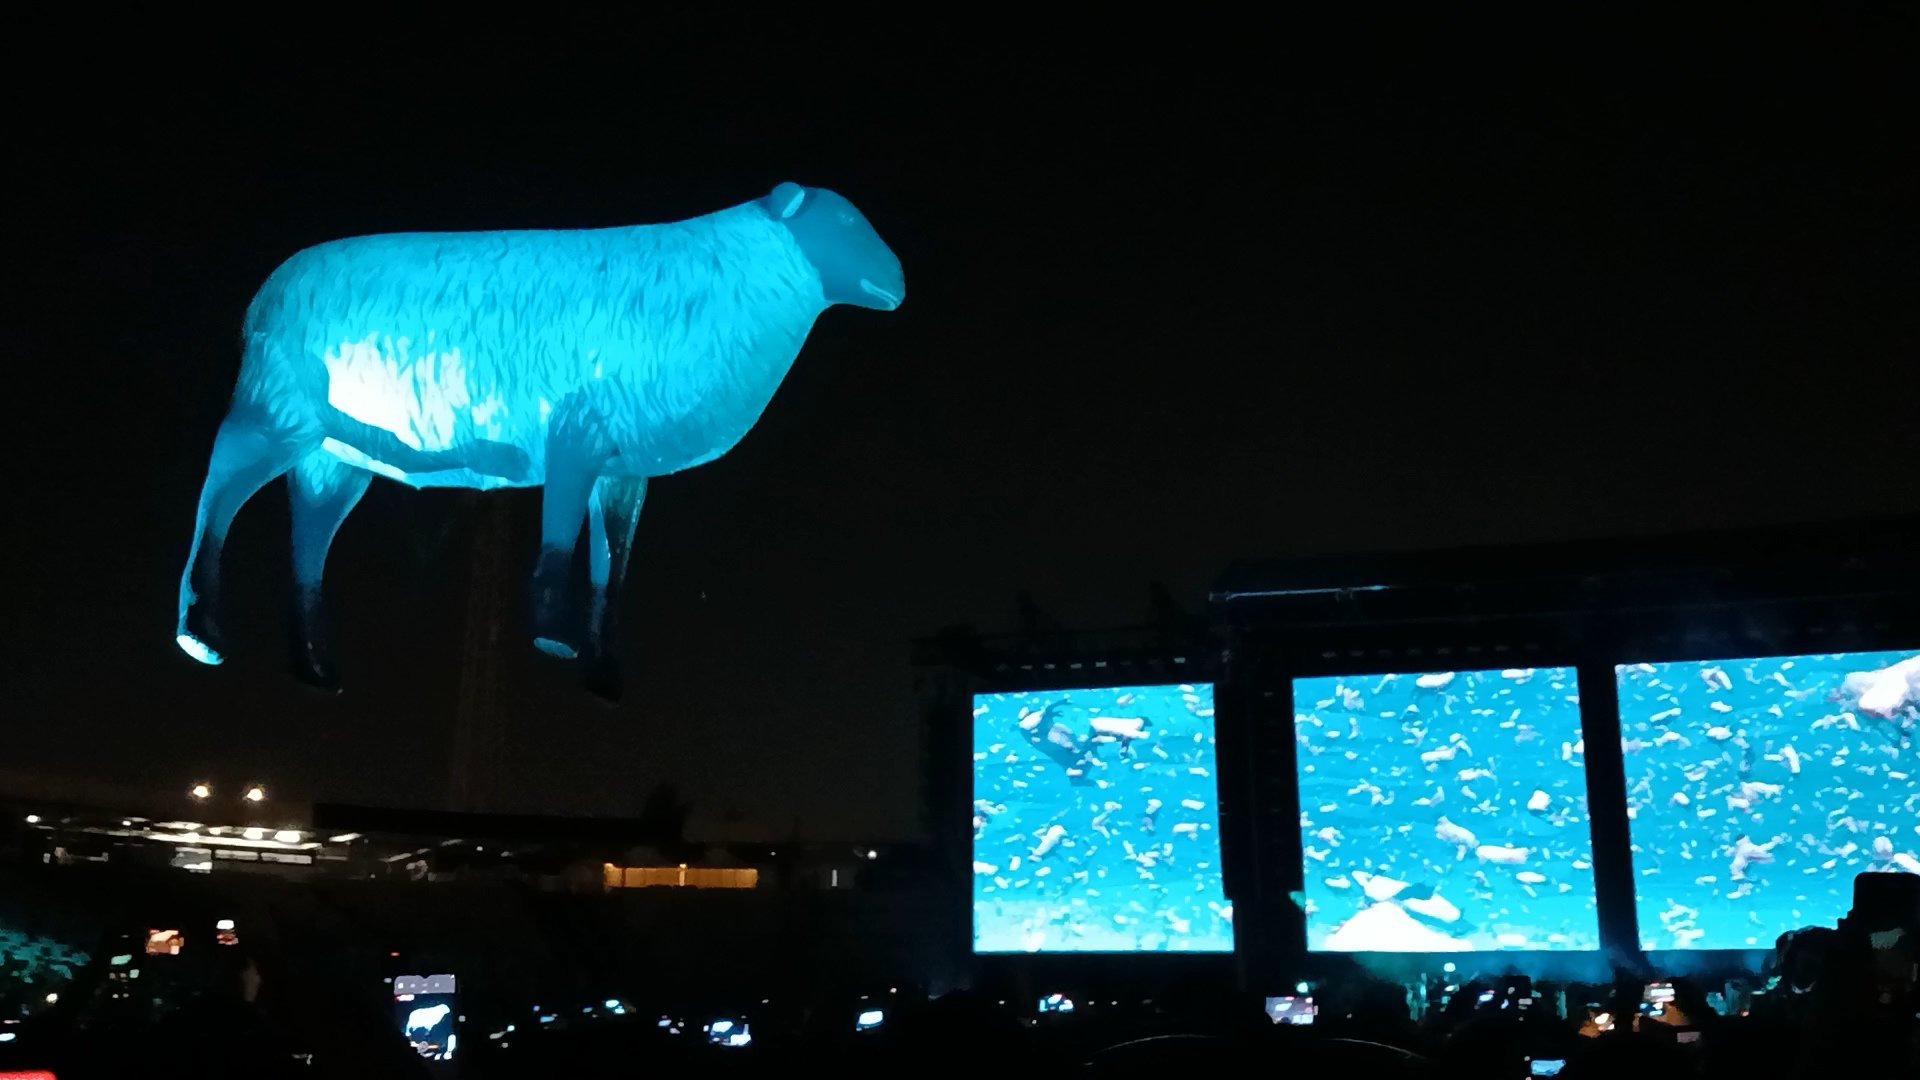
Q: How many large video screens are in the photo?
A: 3